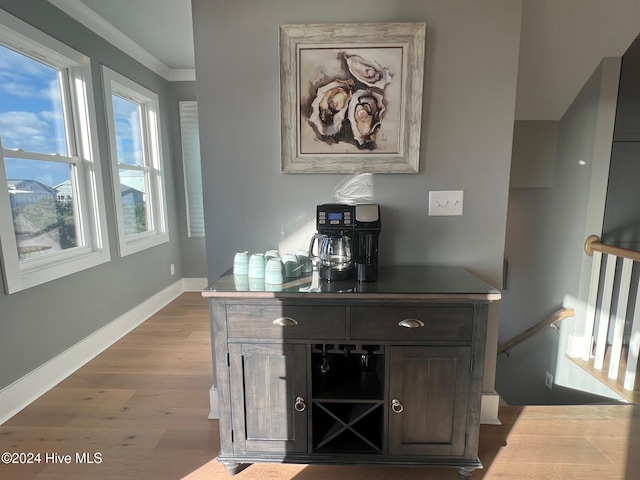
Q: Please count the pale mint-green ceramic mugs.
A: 6